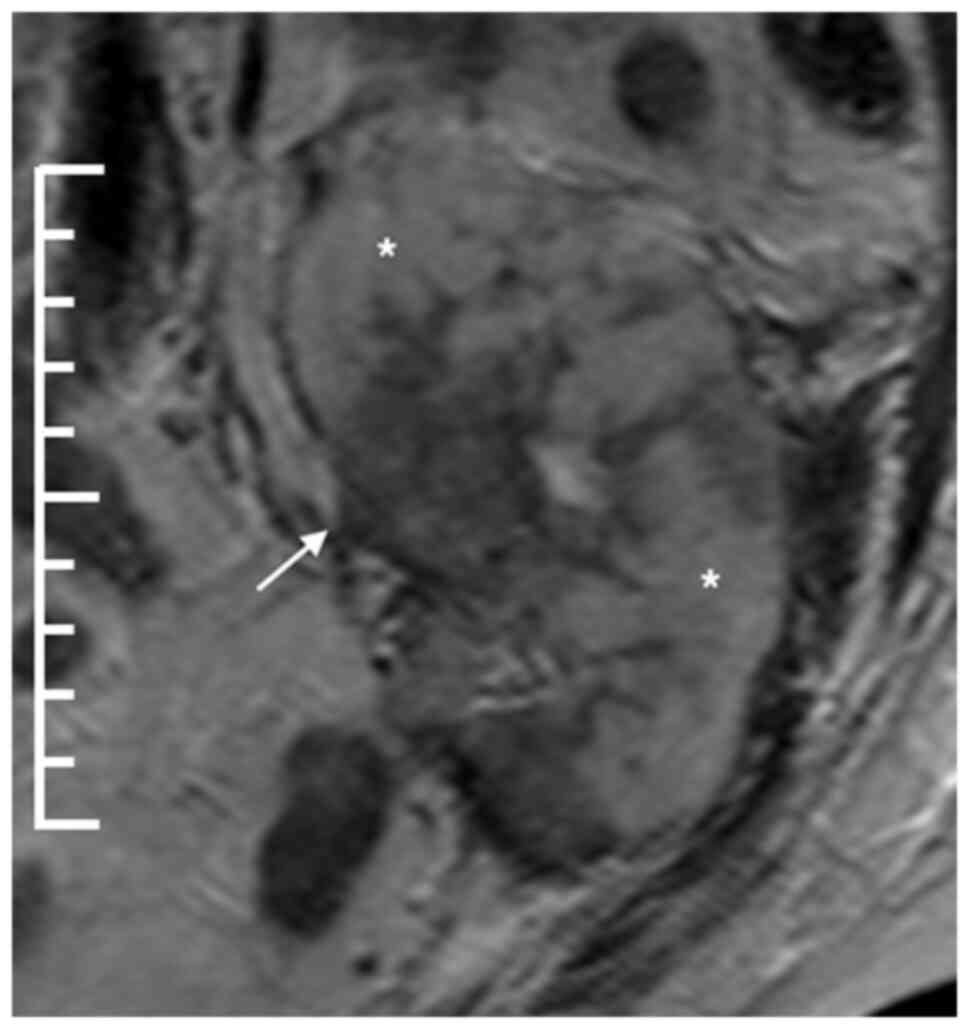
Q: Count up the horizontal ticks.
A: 11